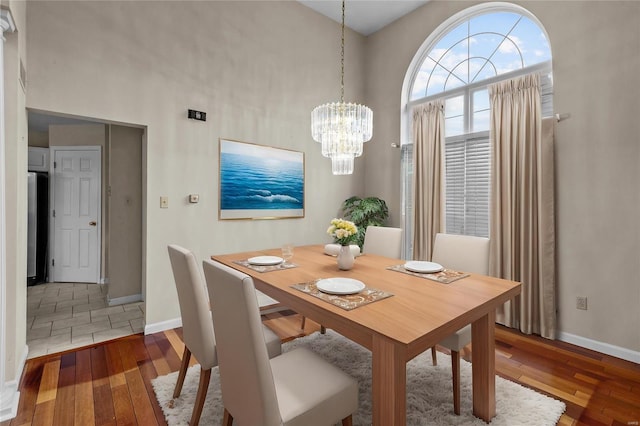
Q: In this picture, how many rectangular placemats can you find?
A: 3